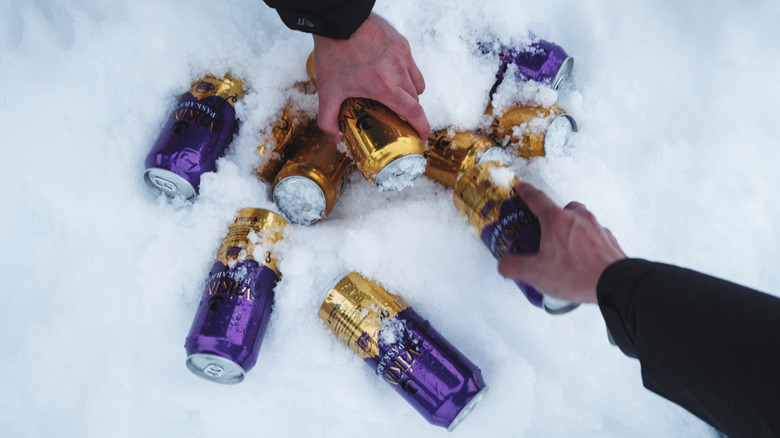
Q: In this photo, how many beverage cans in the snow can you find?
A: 11